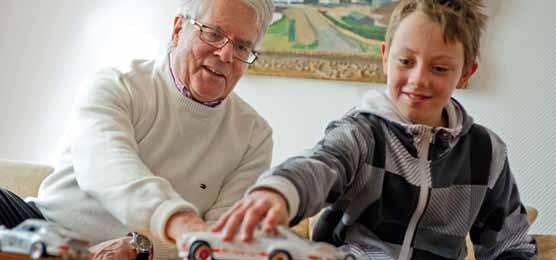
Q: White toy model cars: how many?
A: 2